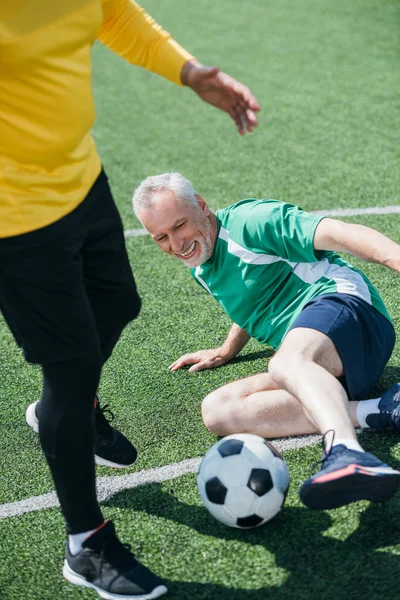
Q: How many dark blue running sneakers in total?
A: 2